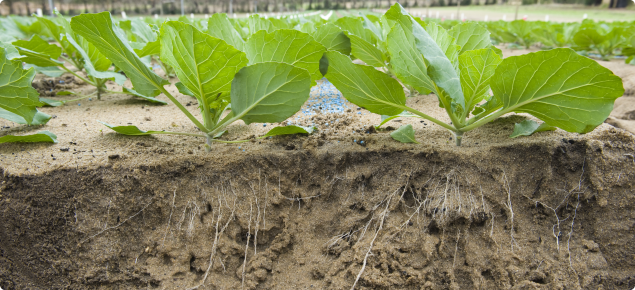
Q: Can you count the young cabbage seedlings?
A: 2